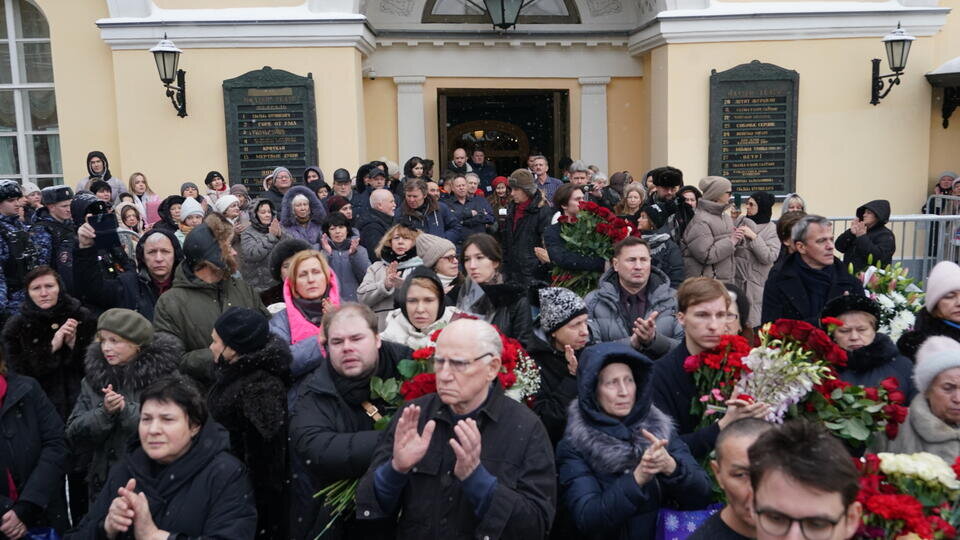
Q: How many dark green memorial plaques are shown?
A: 2